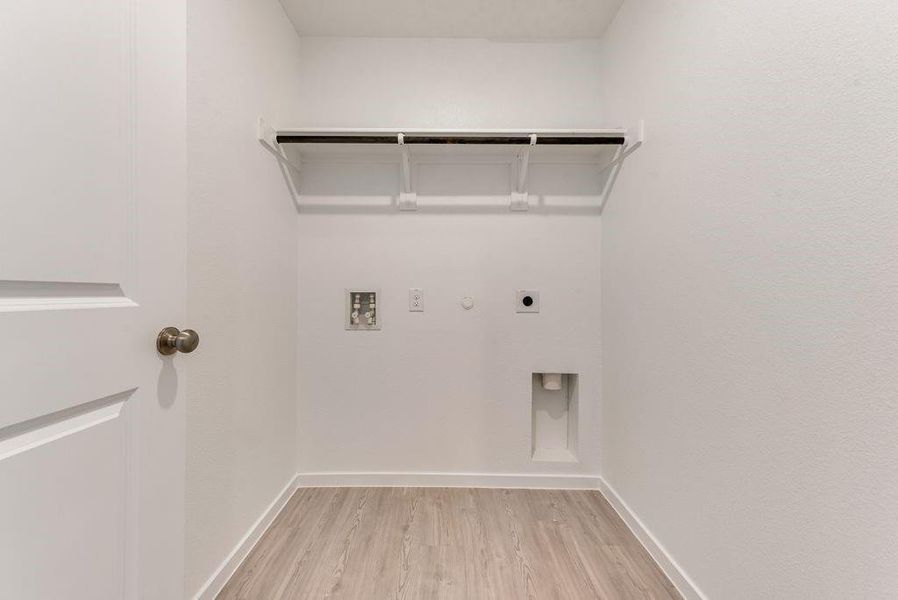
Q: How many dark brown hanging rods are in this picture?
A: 1